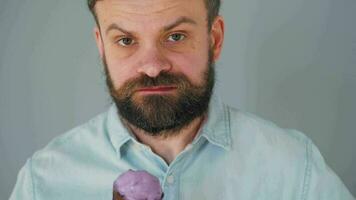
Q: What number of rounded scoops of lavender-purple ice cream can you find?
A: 1